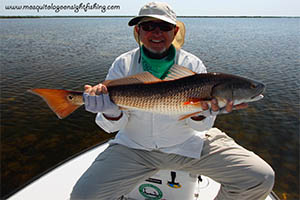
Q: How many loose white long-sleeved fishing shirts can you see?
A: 1